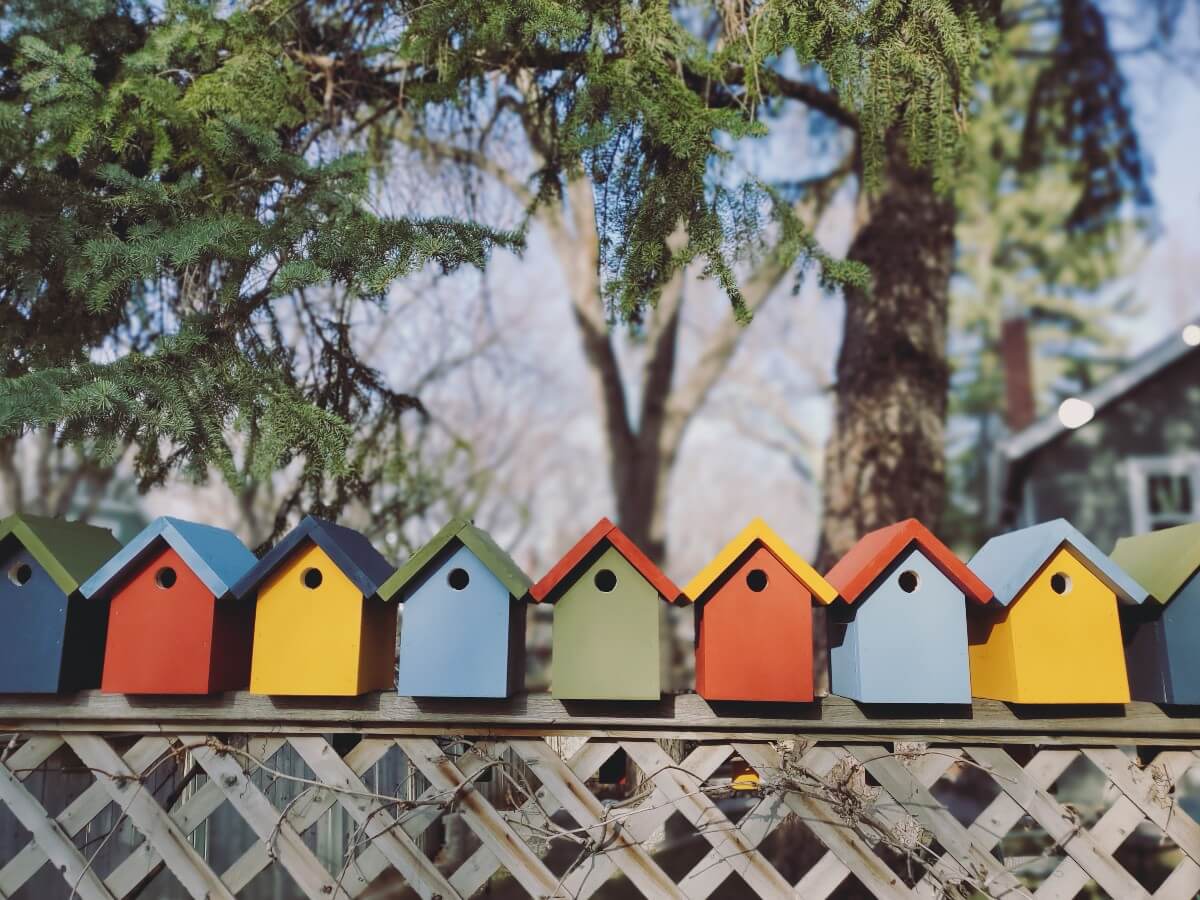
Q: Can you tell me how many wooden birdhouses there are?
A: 9